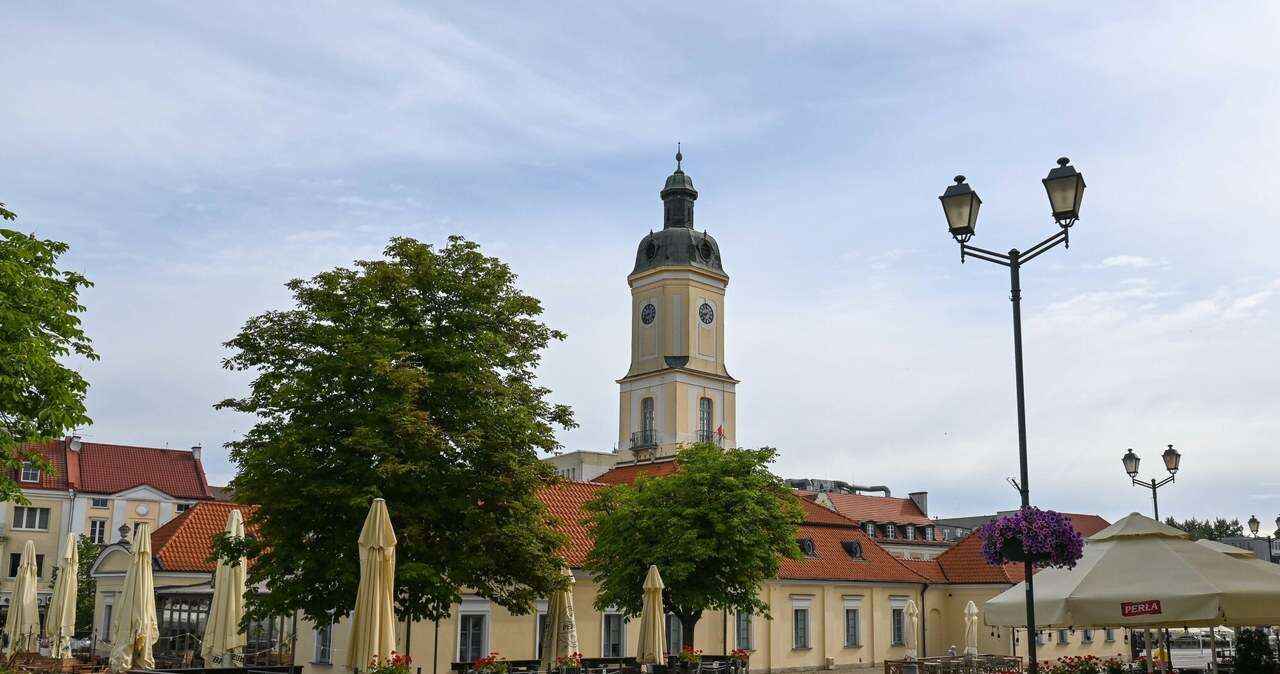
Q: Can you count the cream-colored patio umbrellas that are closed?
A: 9